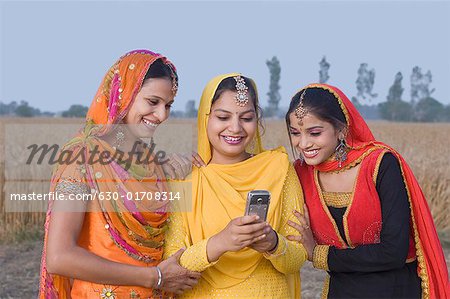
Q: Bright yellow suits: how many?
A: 1